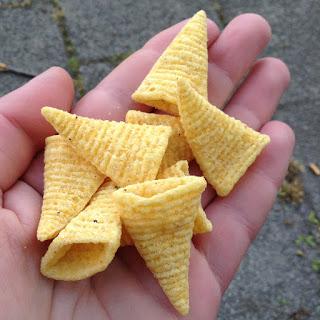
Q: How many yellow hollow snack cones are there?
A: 8